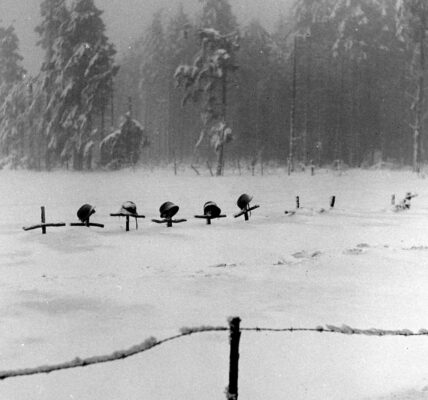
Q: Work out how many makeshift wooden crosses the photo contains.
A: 6